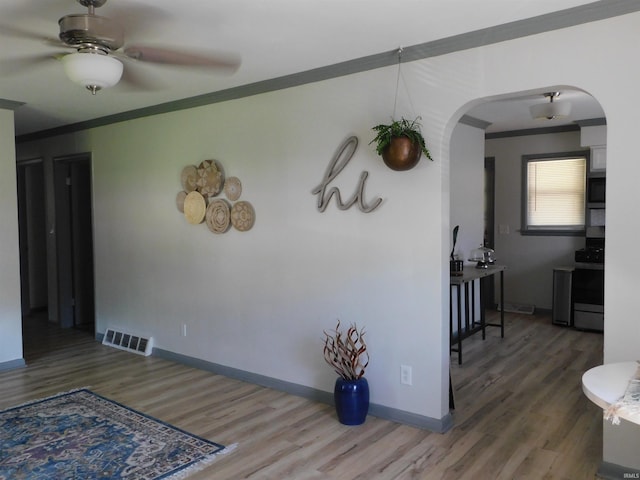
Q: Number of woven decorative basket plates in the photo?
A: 7